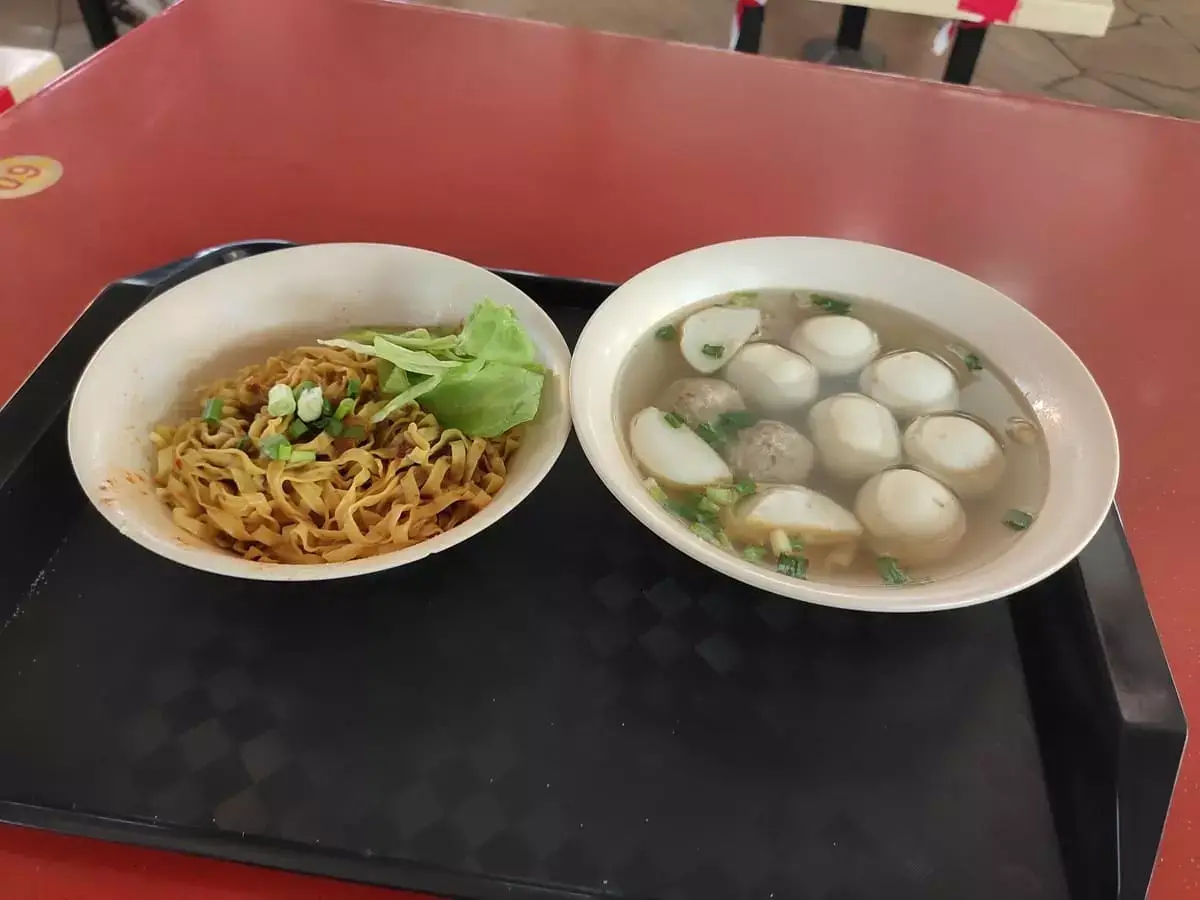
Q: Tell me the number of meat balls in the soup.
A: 2